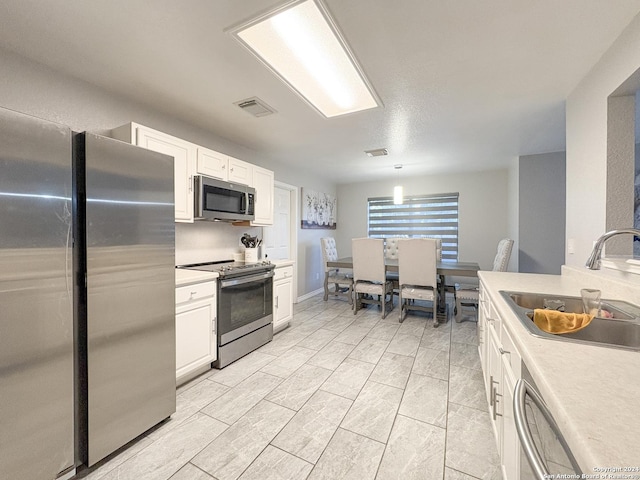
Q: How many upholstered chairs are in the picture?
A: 6